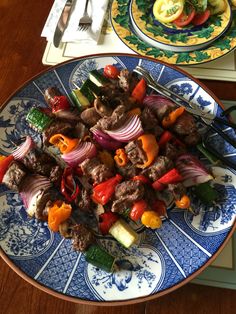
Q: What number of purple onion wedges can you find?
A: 6